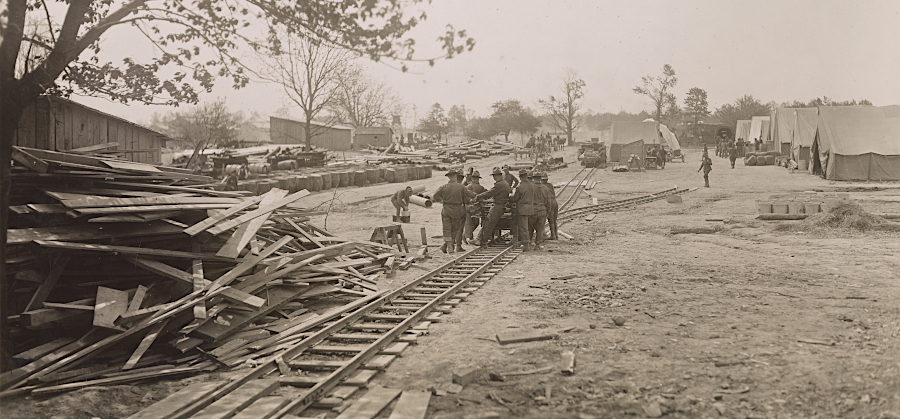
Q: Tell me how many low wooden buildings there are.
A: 3